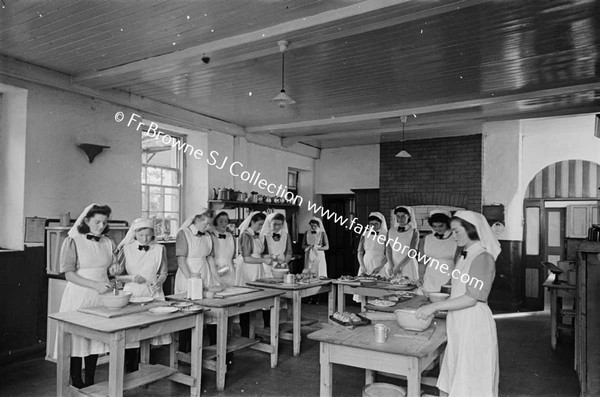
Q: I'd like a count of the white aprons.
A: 11